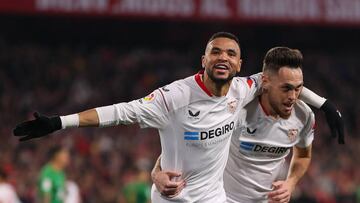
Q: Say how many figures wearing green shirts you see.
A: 2